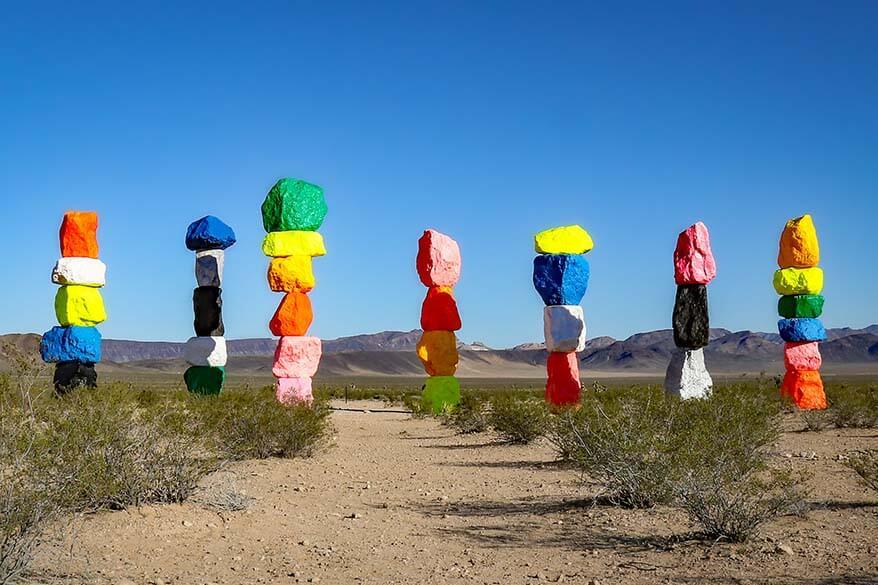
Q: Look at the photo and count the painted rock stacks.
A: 7